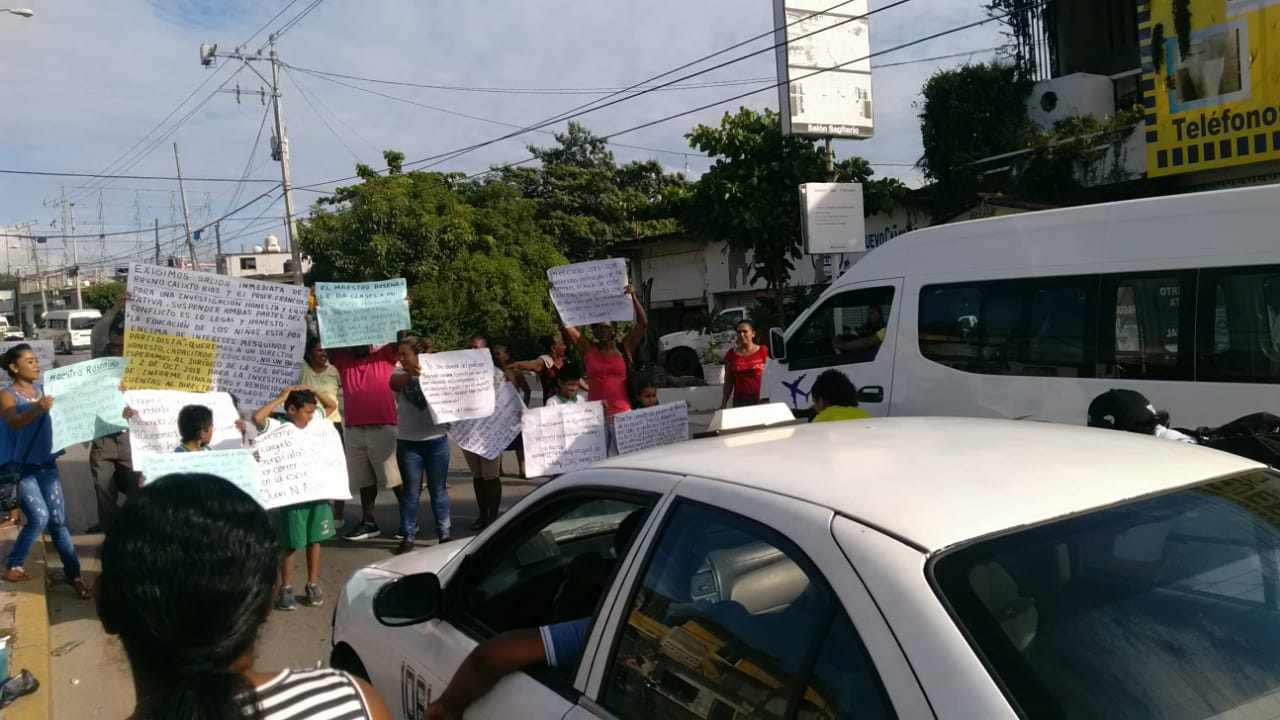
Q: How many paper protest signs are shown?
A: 12